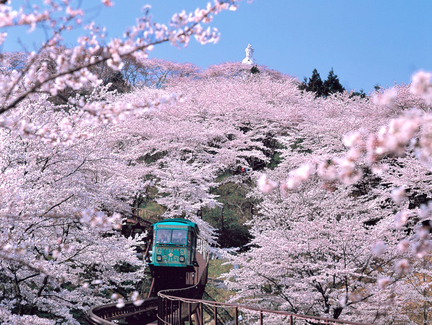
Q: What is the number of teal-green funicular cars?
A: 1